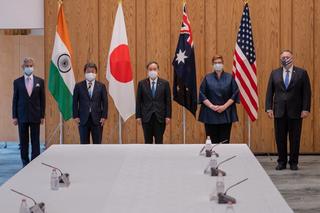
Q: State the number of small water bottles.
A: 6